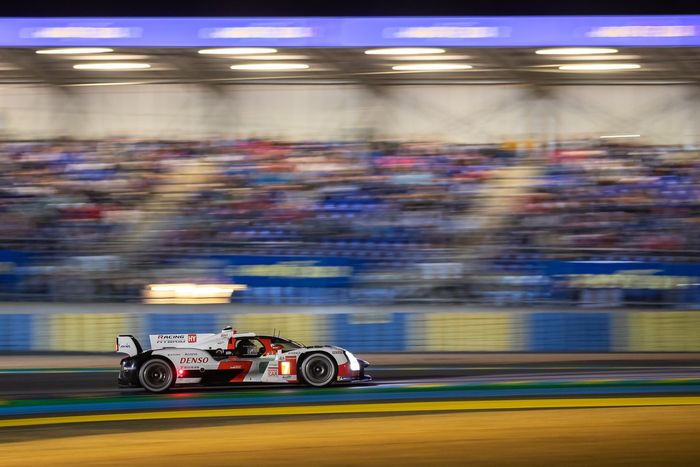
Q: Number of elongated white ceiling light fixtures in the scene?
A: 8